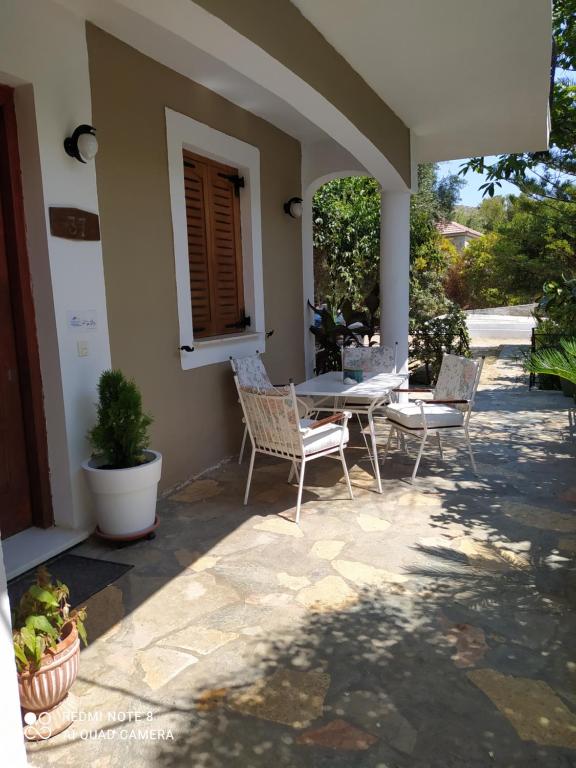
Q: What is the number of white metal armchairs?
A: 4